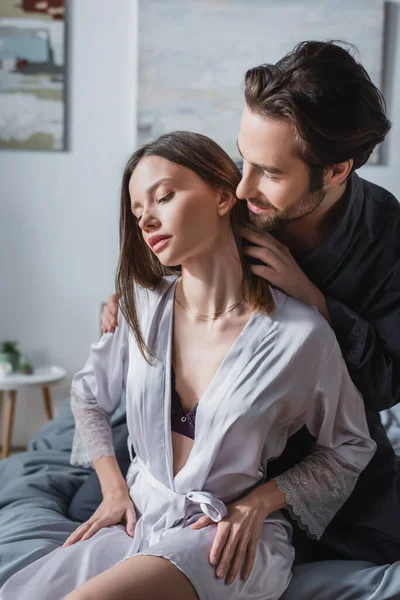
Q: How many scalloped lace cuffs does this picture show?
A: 2